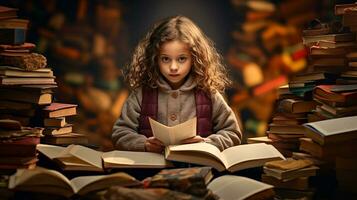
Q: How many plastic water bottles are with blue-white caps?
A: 0